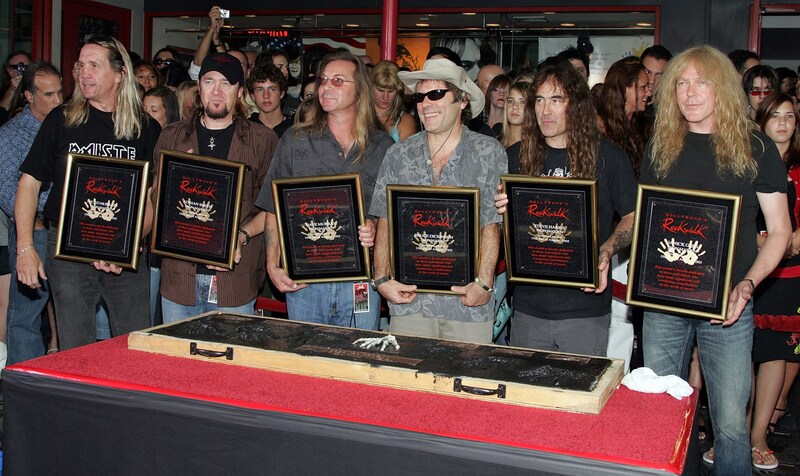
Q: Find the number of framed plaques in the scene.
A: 6